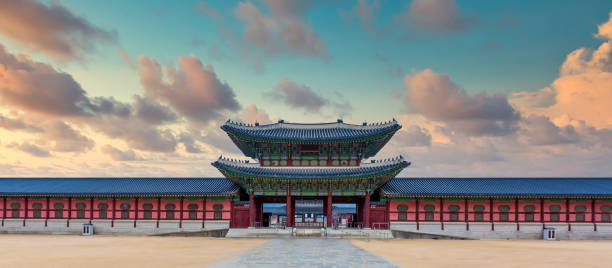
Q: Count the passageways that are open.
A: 3